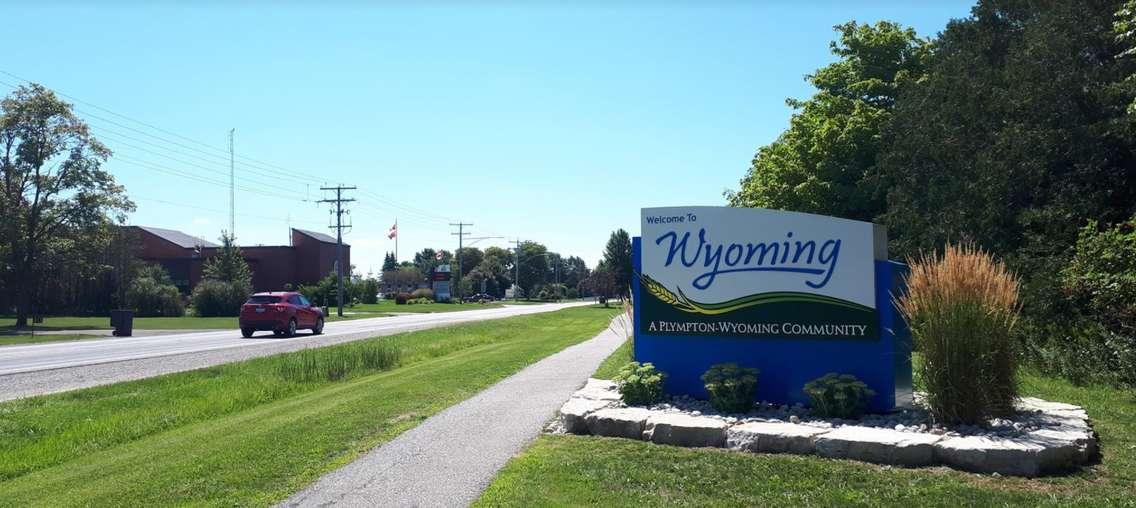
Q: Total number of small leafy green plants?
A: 3